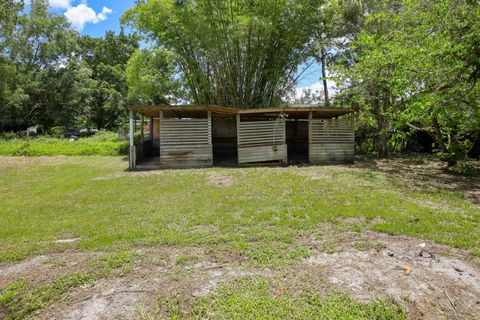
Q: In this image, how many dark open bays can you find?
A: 3